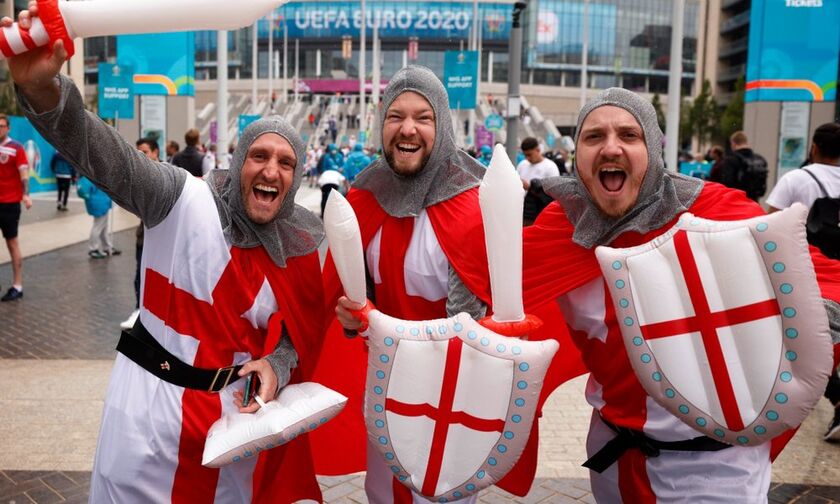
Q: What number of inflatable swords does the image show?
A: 3